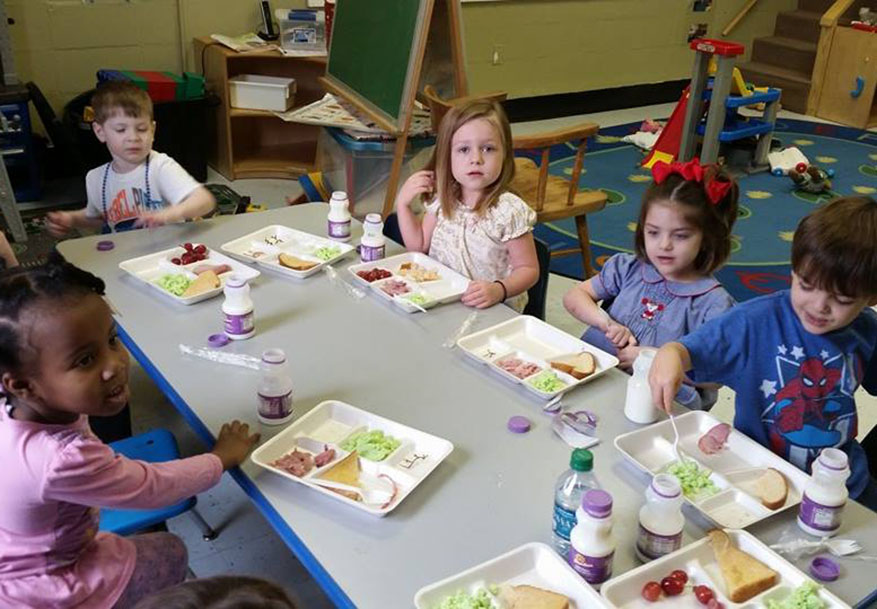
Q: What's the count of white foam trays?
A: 8